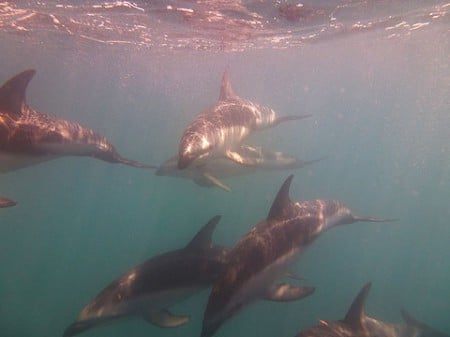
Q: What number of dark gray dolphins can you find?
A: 6